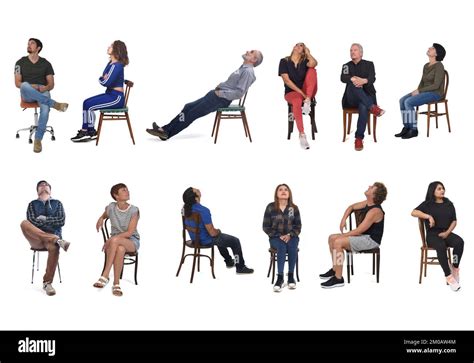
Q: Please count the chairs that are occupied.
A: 12